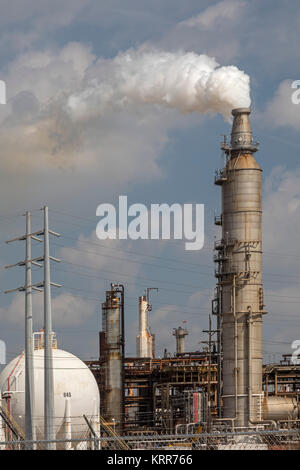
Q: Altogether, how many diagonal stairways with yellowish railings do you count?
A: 2